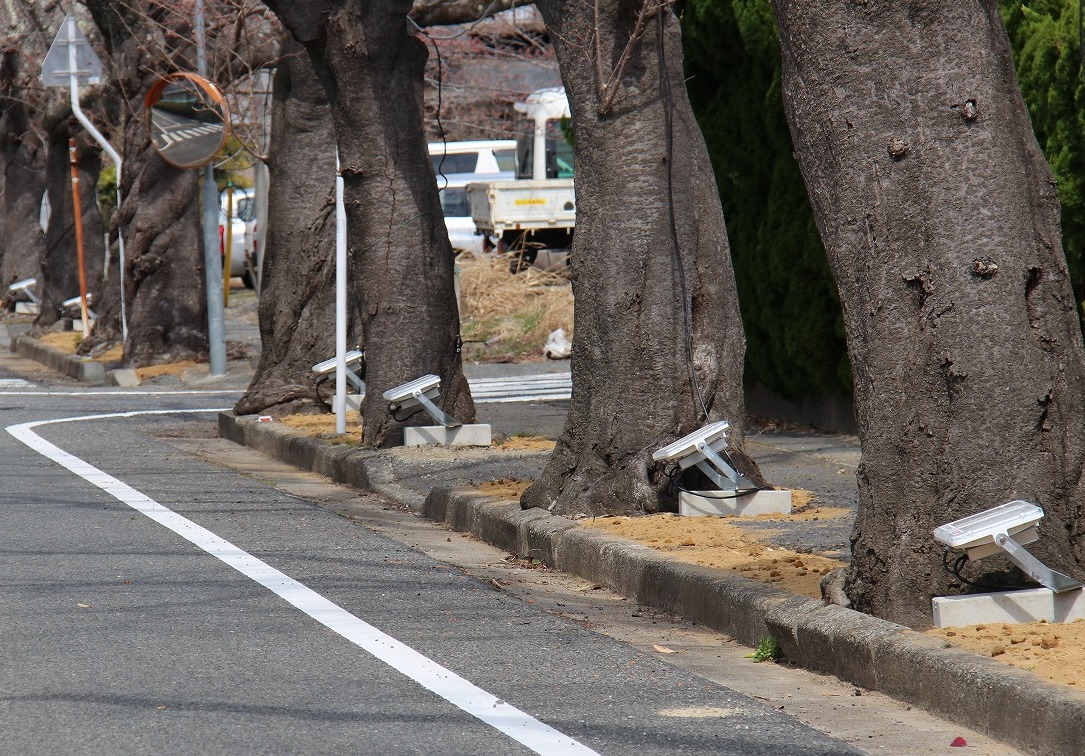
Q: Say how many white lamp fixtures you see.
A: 6